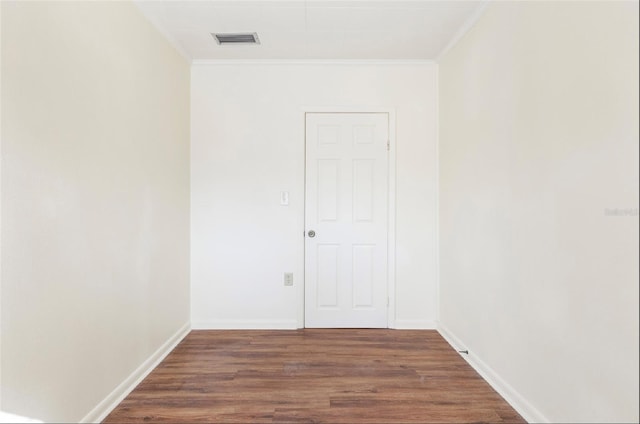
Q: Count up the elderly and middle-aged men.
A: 0